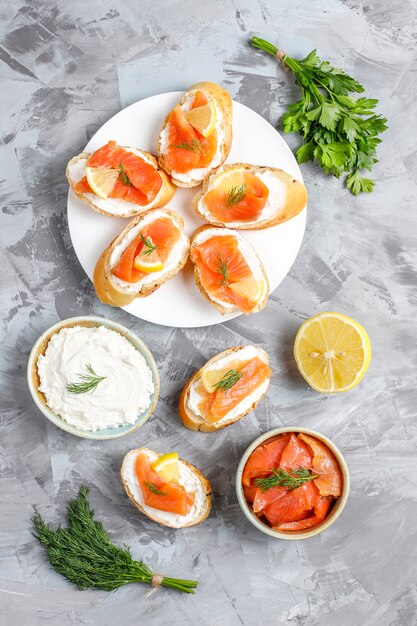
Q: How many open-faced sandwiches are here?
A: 7